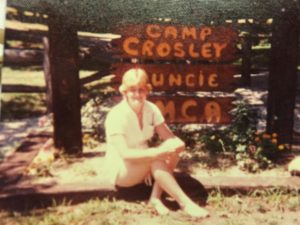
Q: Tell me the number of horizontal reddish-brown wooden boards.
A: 3